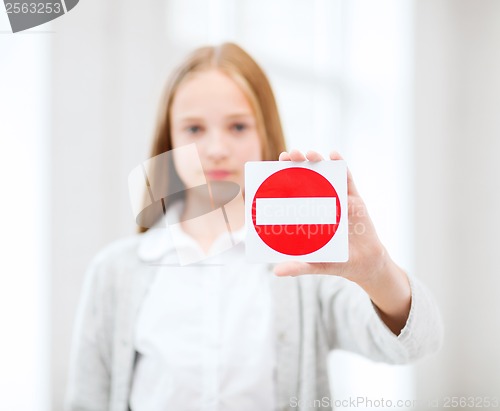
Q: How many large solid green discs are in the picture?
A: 0